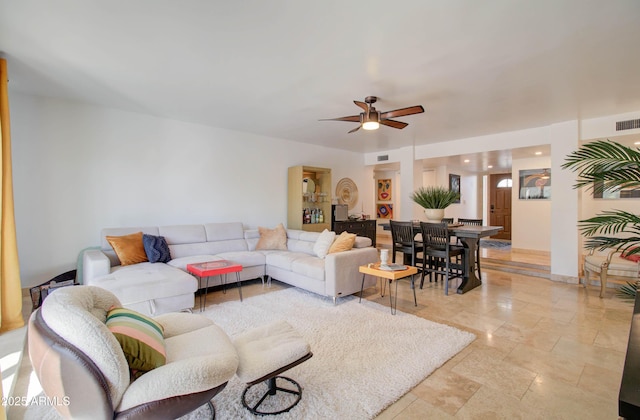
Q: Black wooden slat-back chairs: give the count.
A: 4